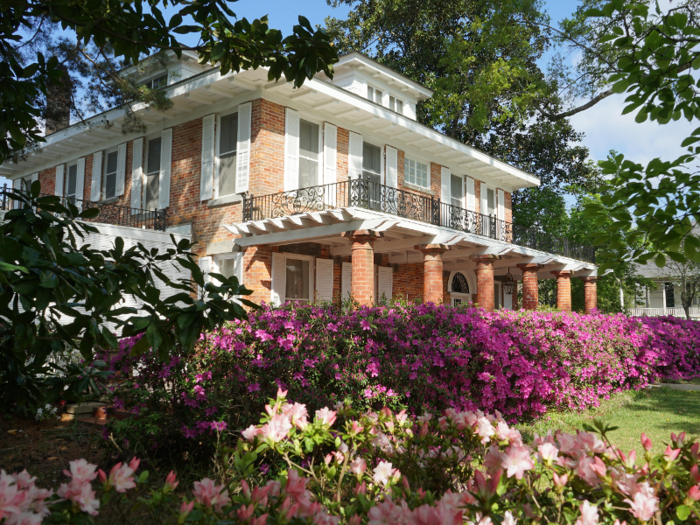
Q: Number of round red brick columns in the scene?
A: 6